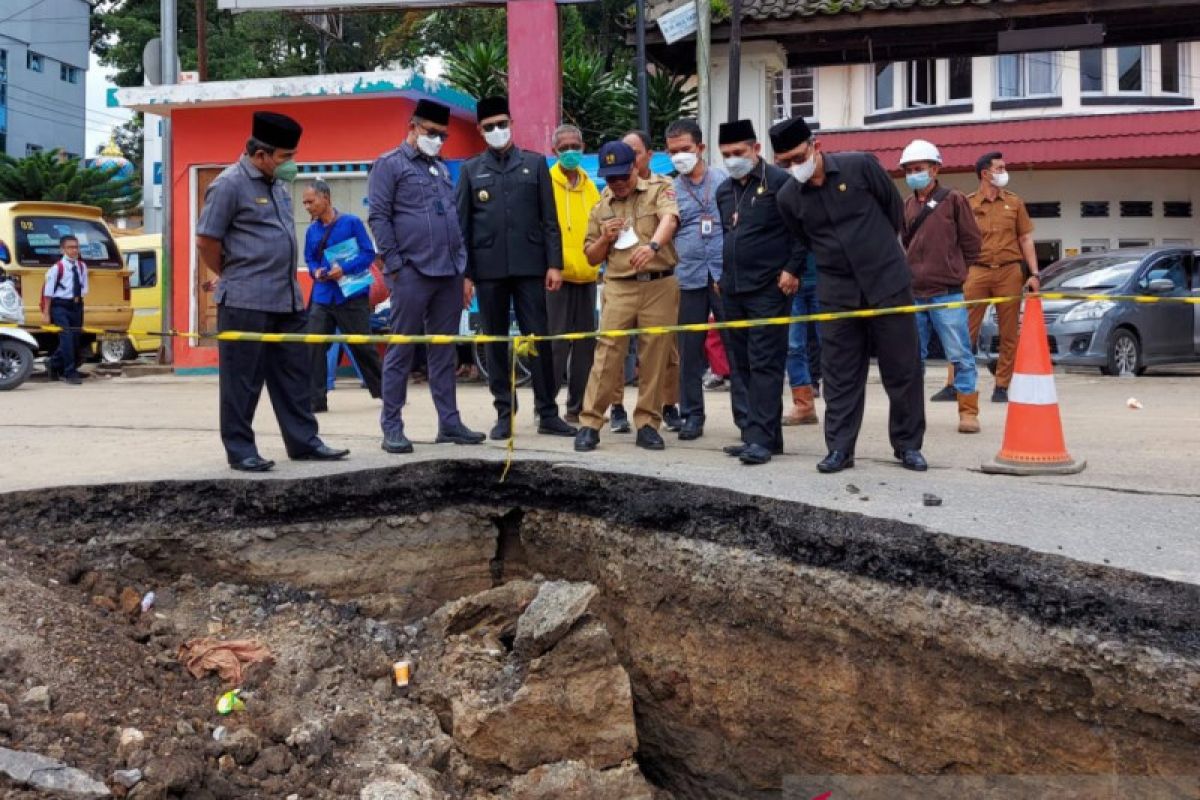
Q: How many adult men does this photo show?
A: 12